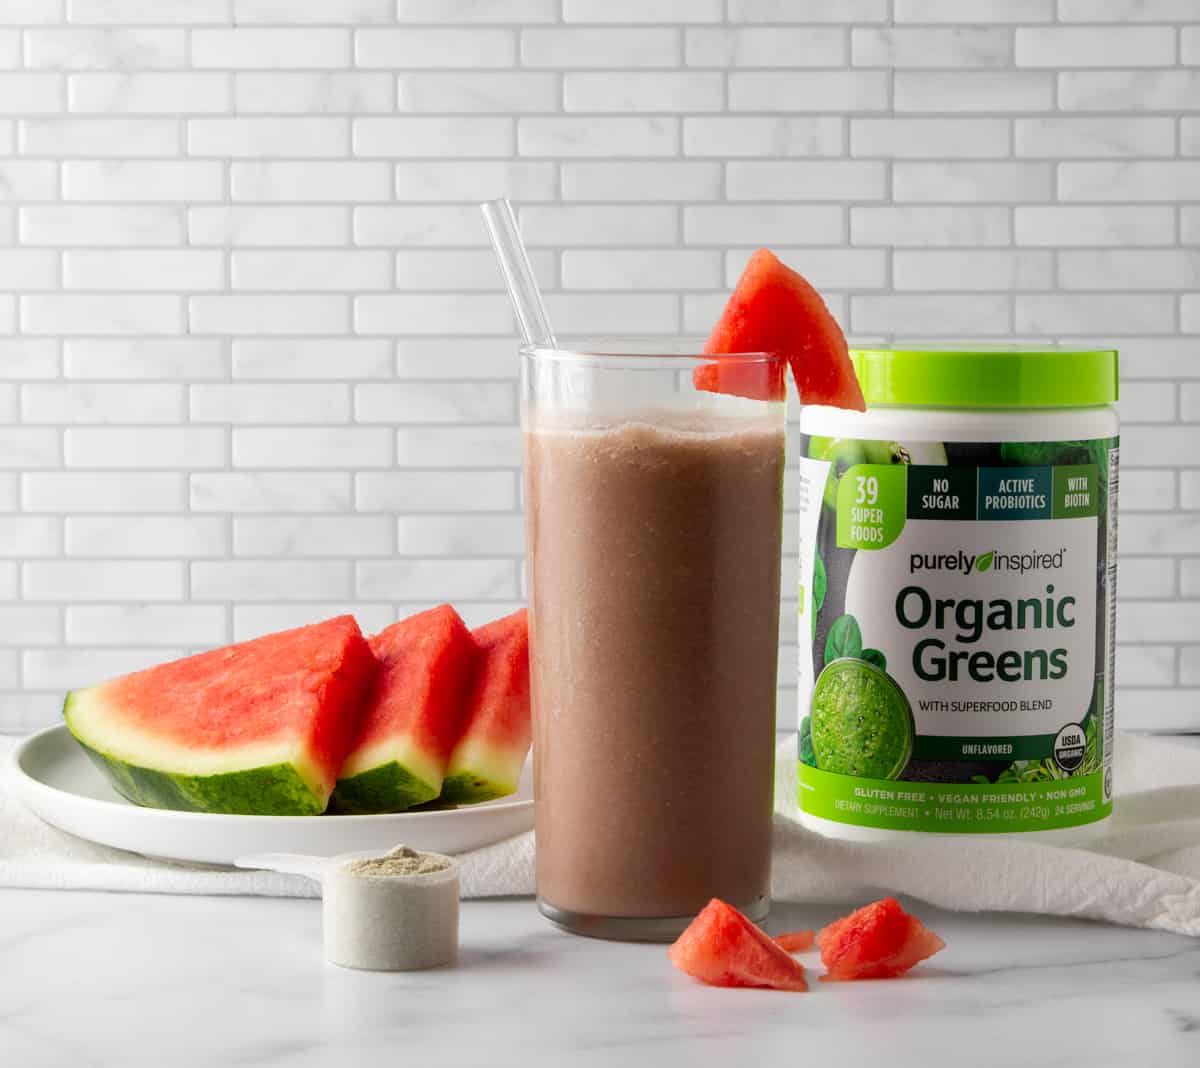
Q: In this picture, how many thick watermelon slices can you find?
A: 3